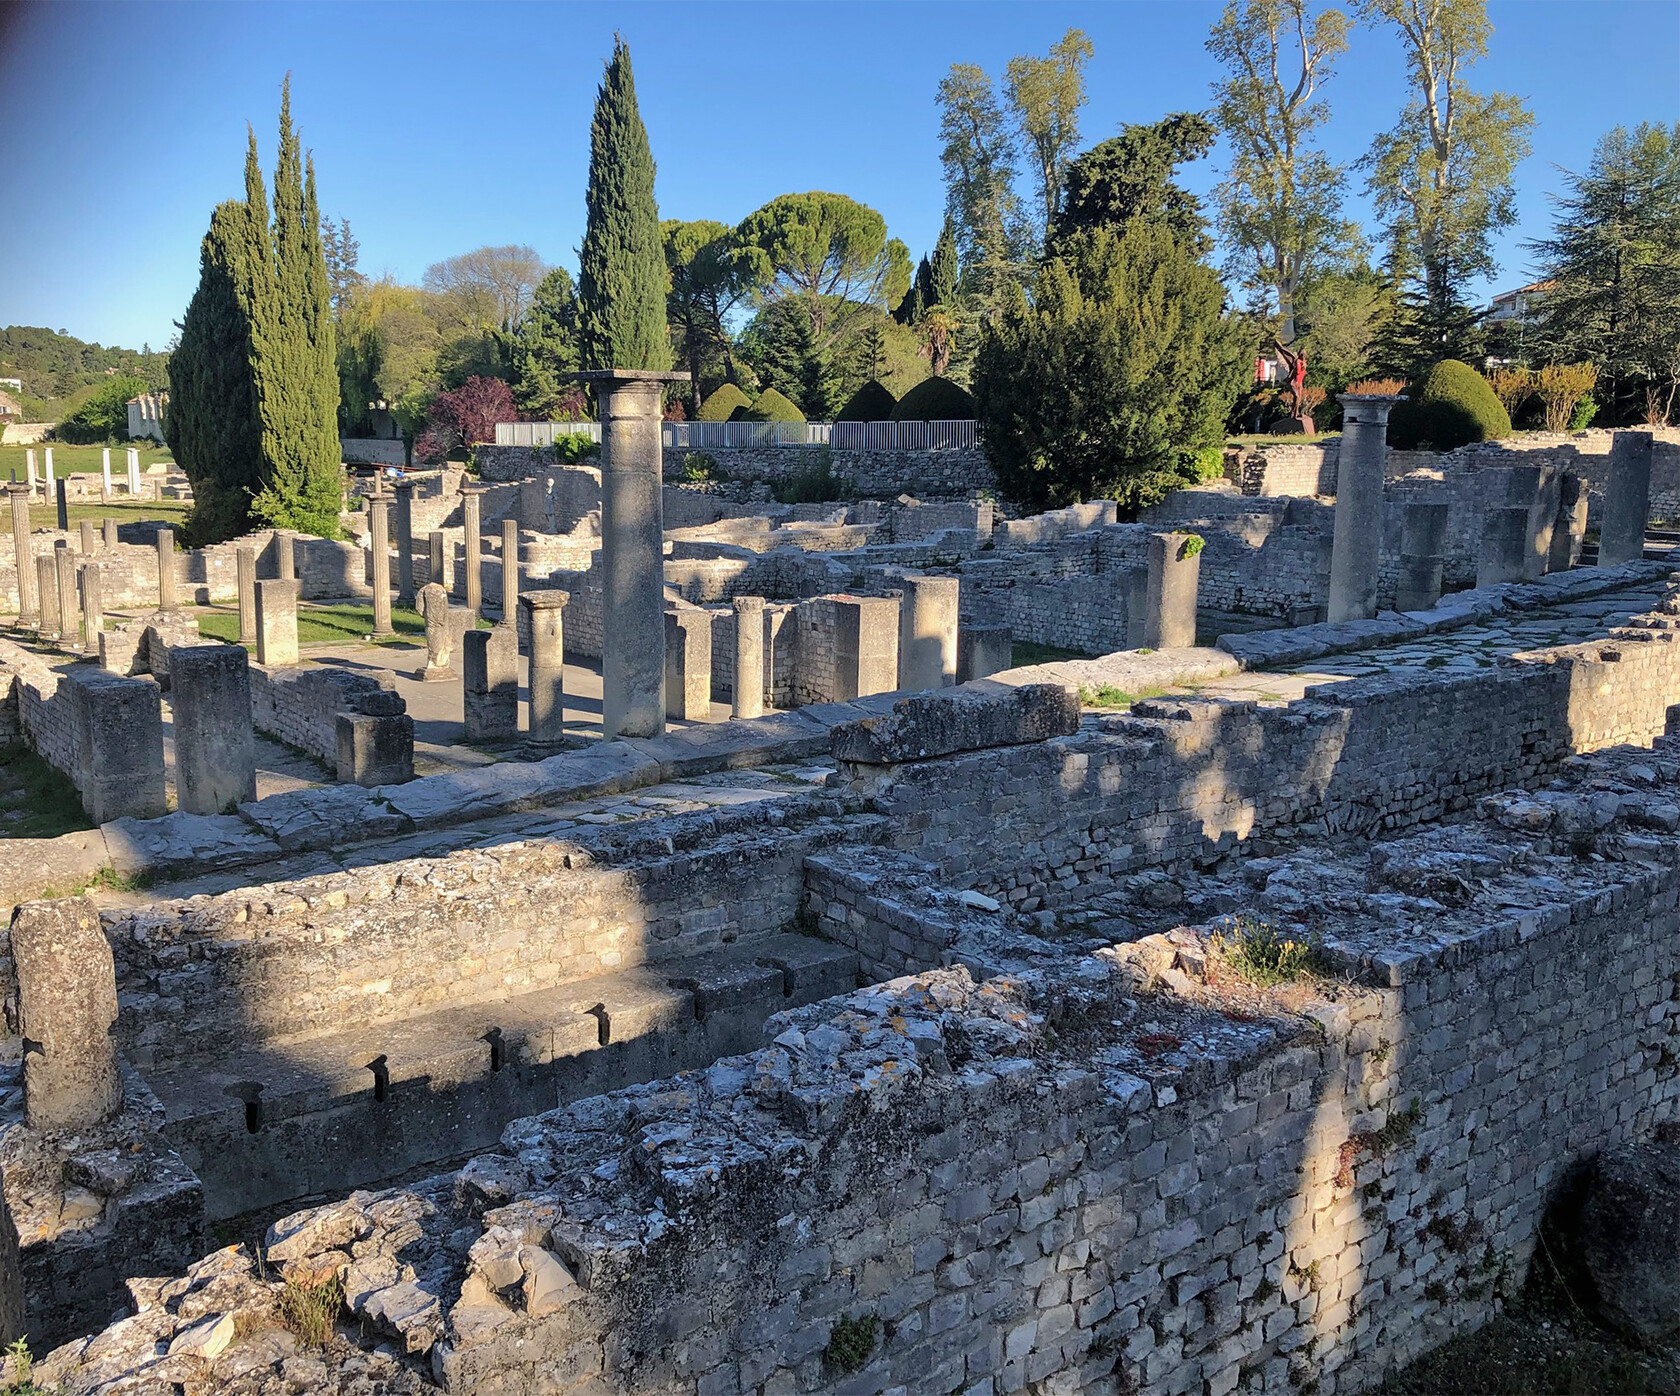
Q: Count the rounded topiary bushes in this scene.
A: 5